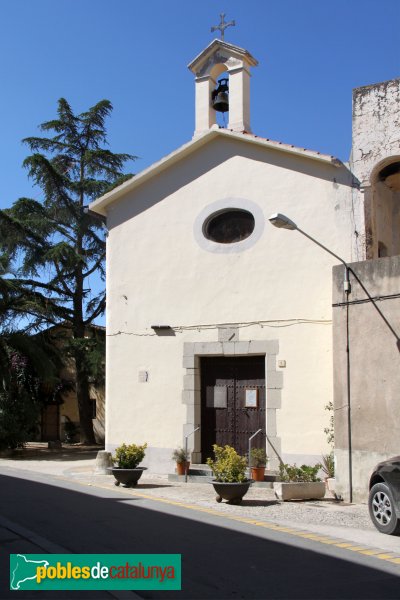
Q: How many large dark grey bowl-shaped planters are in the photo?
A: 2